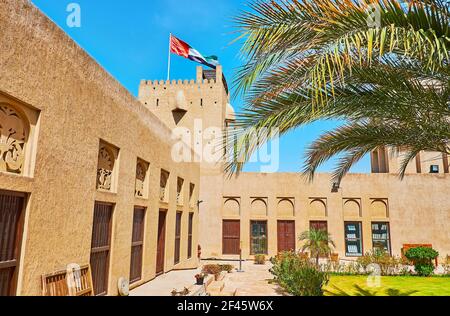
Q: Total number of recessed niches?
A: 12